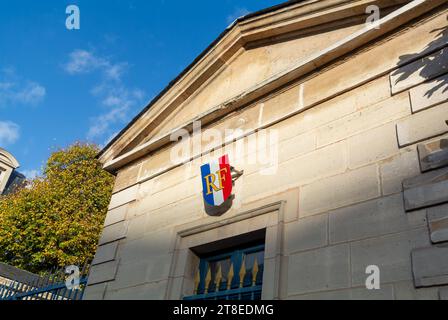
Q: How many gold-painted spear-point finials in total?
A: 6